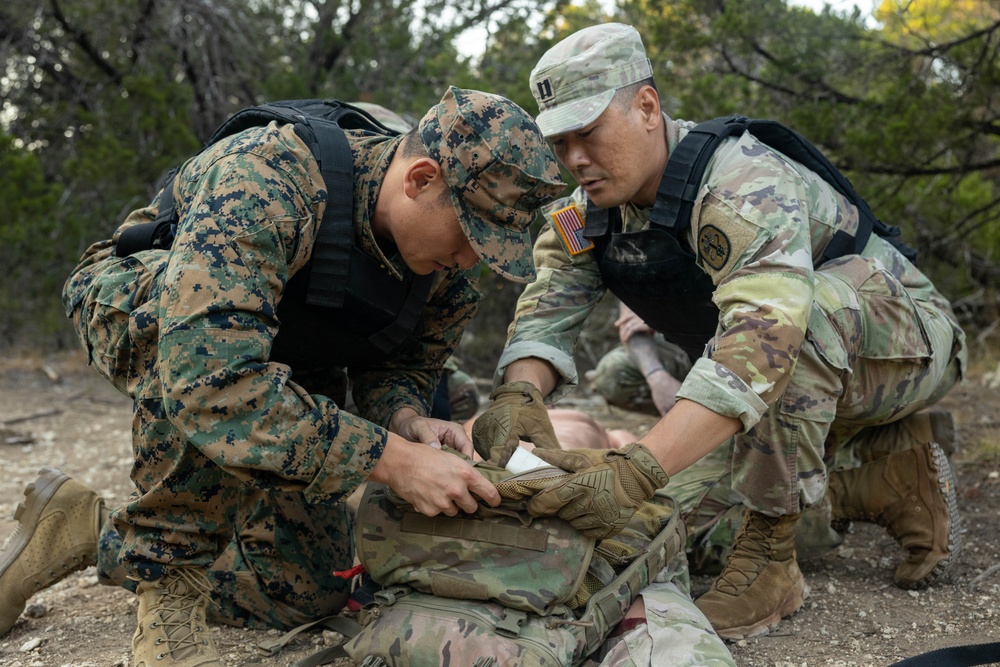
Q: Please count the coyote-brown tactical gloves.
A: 2